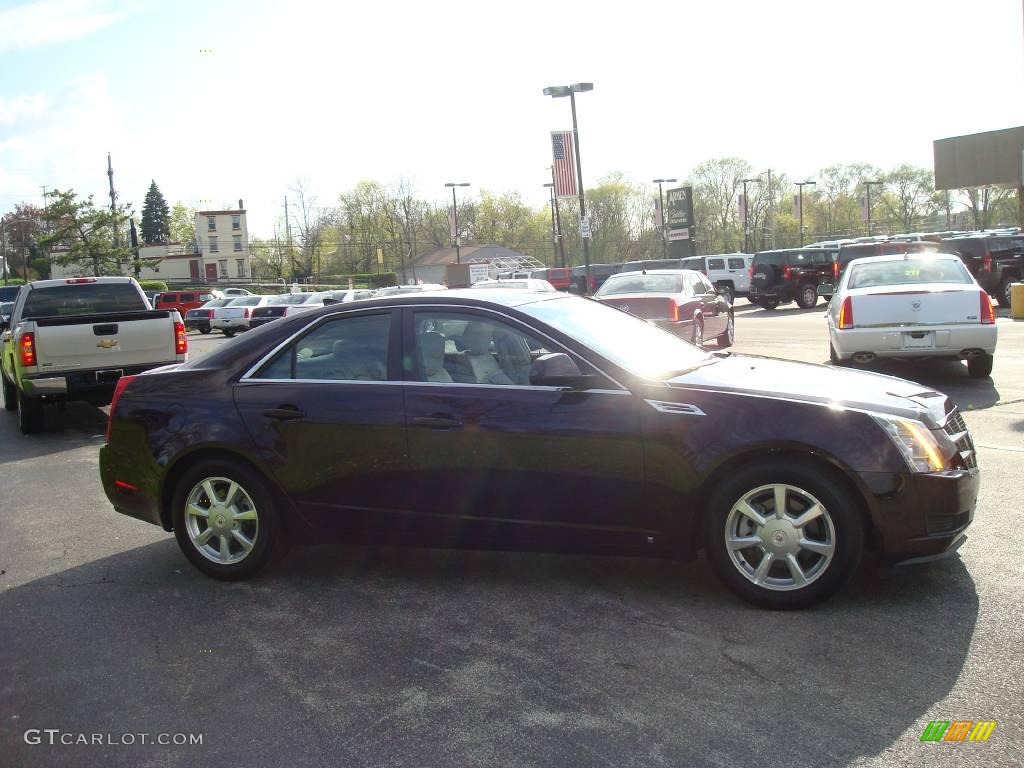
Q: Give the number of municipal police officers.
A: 0